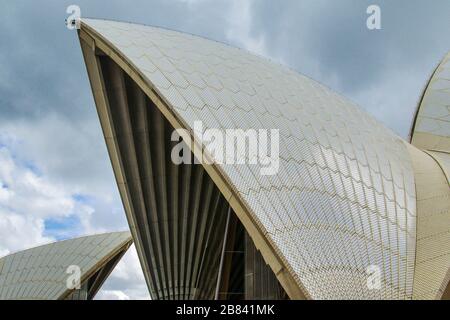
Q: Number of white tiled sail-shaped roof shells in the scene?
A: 3